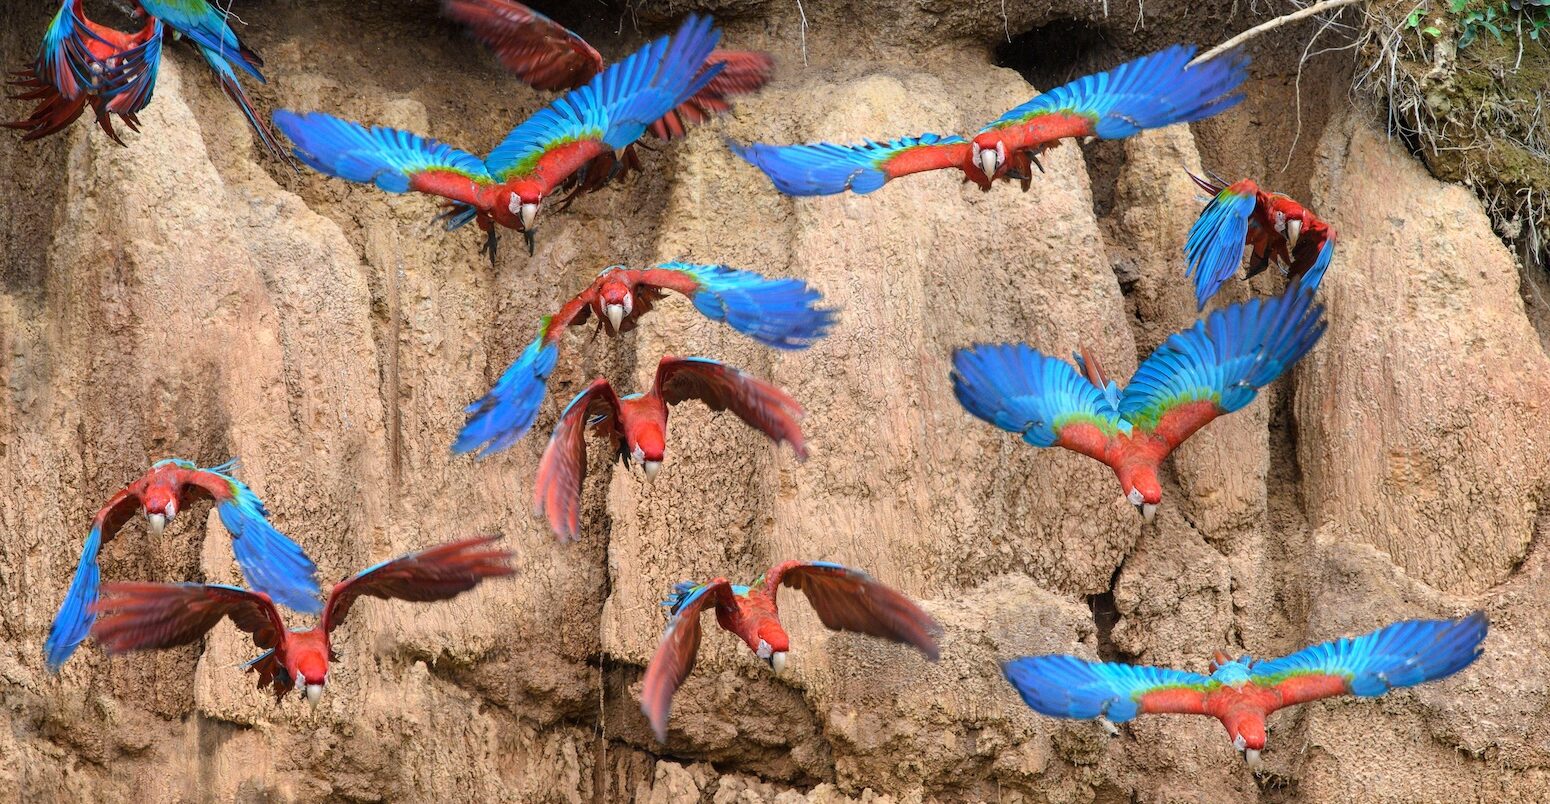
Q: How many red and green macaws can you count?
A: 13